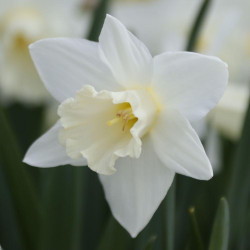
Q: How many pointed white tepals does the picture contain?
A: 6